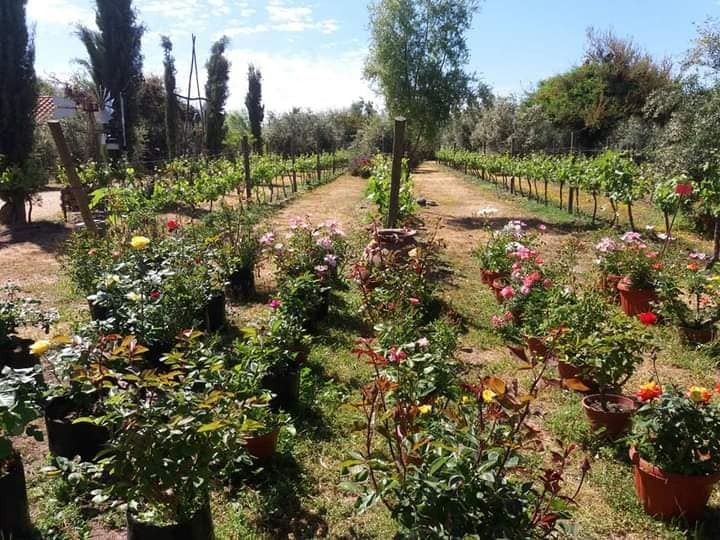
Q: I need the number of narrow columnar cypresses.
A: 5